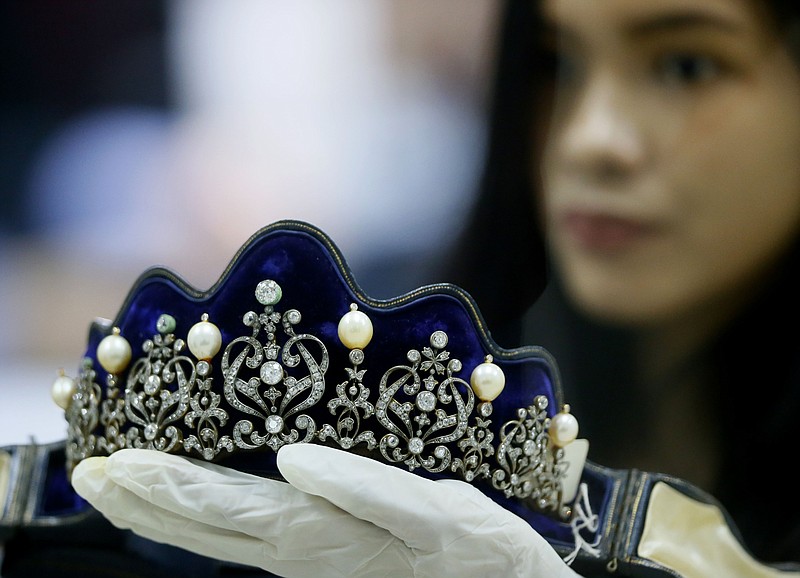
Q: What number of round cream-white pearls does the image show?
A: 6